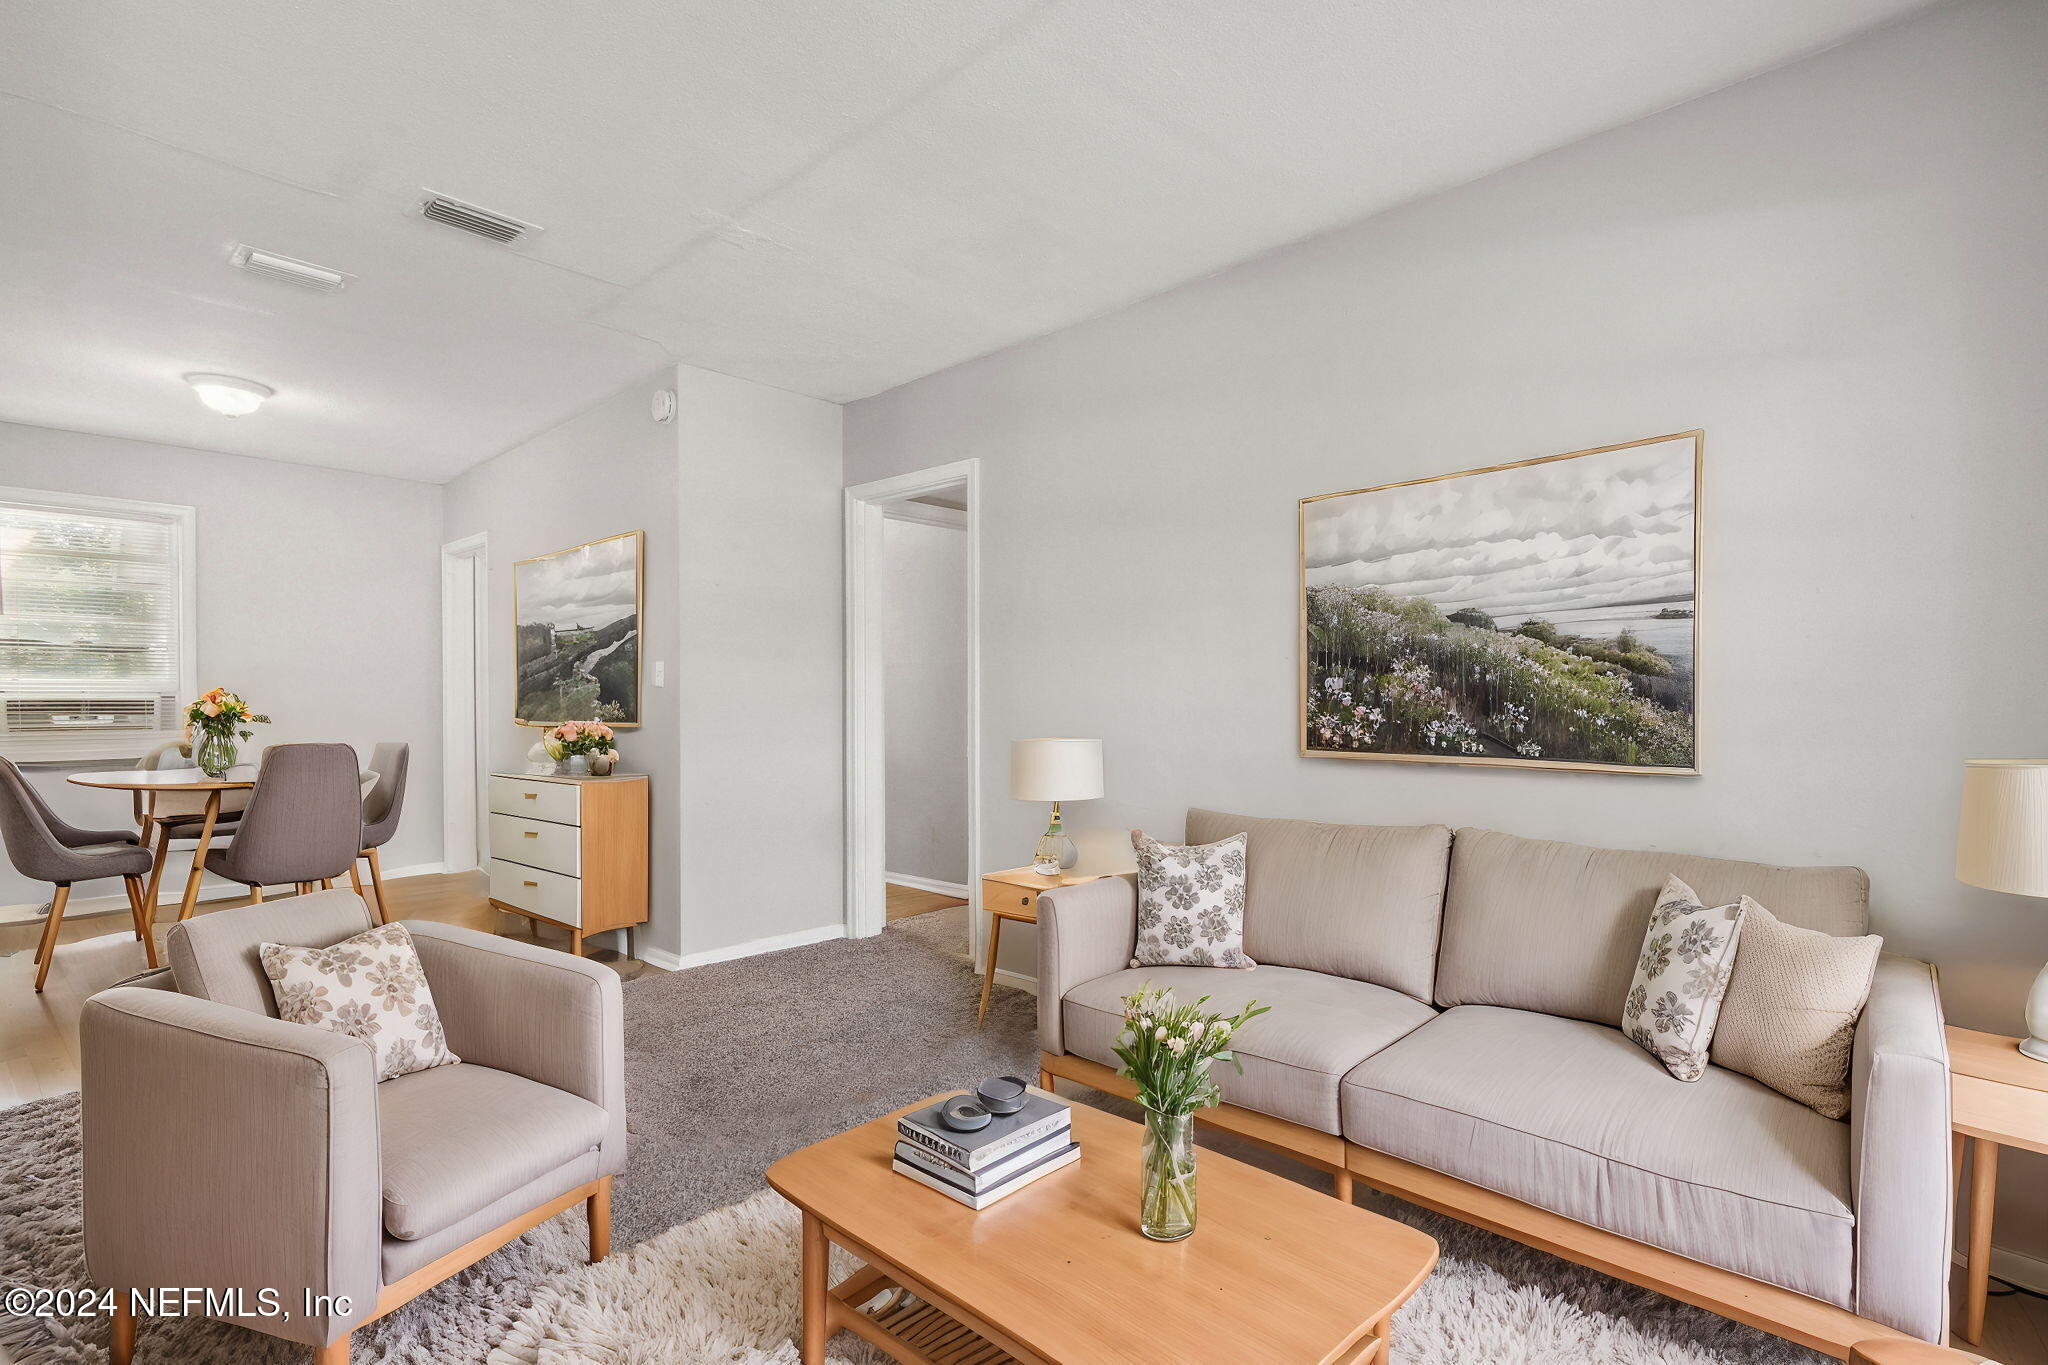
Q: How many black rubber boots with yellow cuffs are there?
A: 0